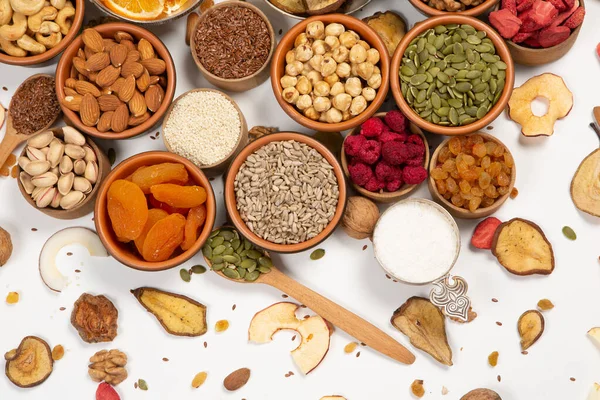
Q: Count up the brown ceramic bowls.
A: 7